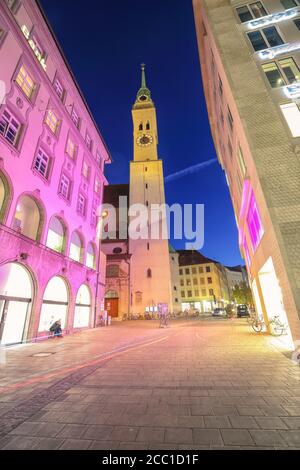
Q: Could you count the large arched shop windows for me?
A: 3